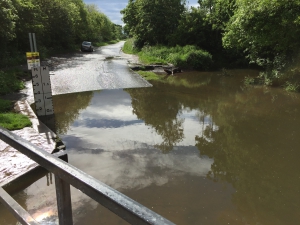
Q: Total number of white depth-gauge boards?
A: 1